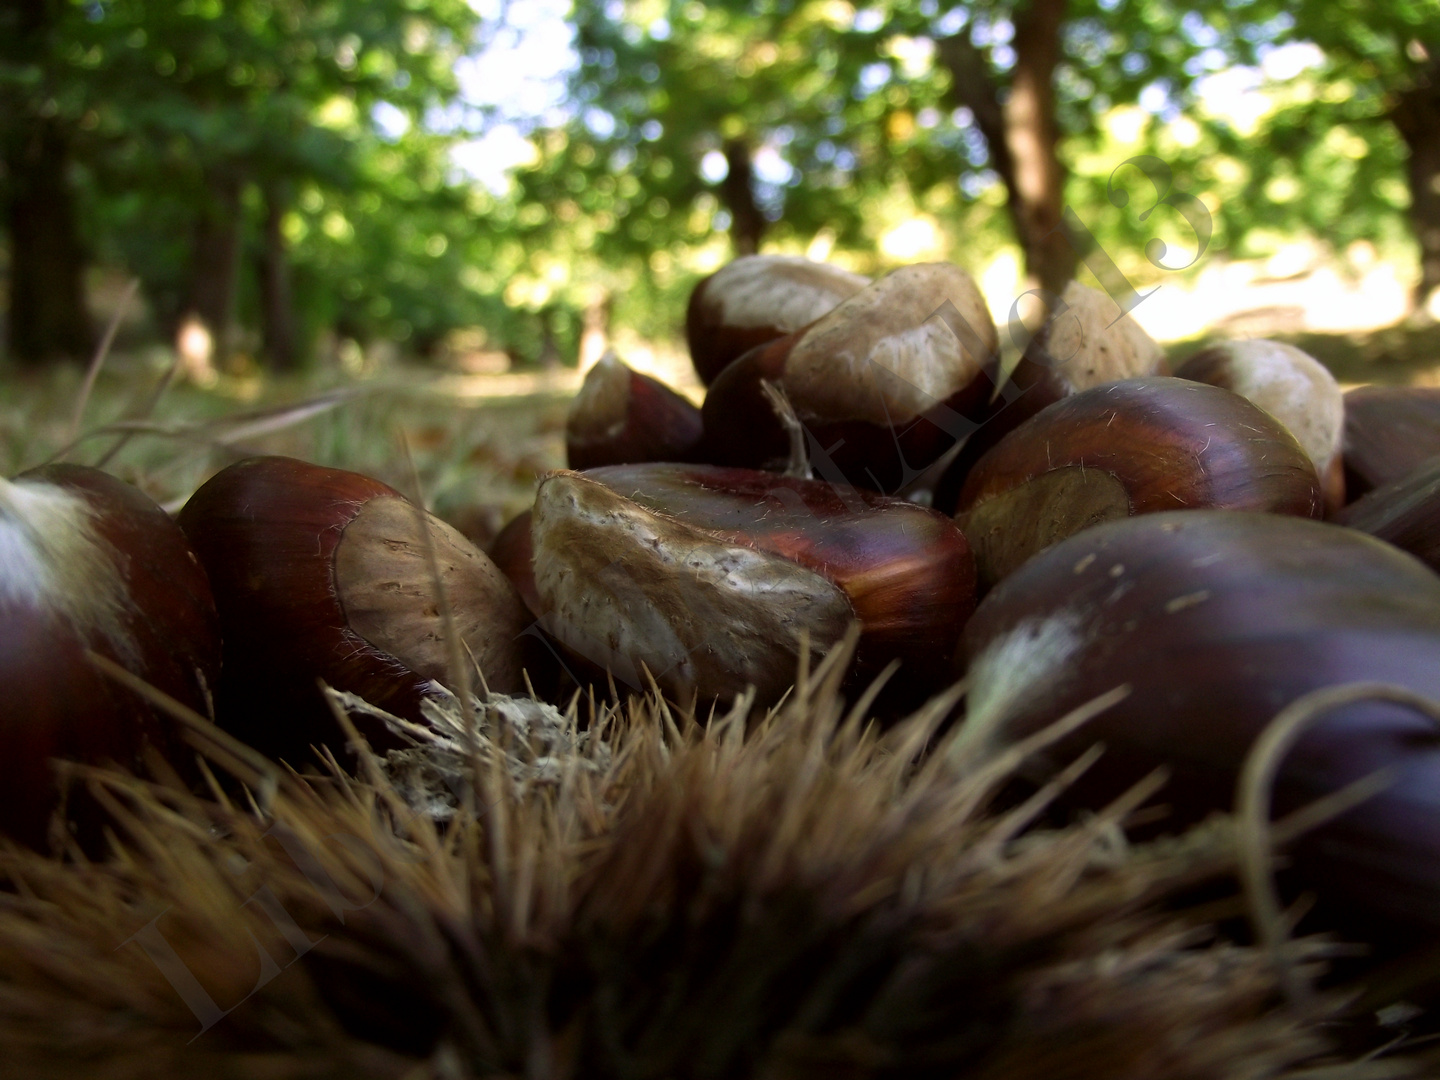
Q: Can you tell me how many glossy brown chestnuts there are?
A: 13